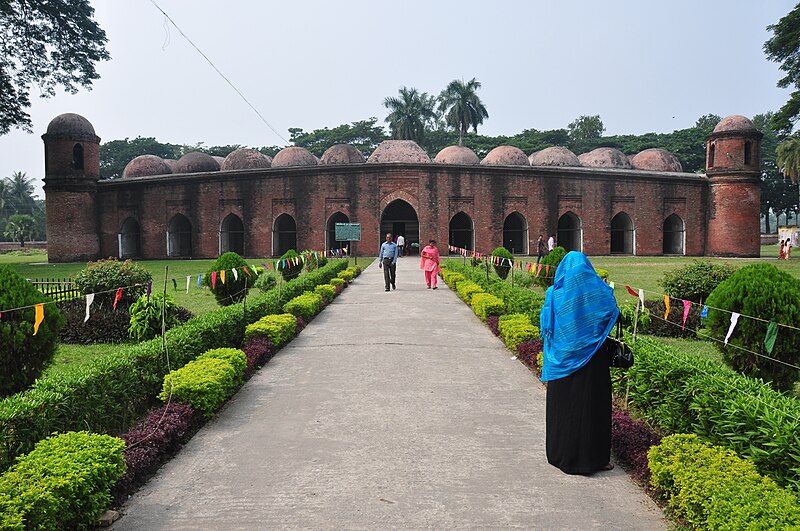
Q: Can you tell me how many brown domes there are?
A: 13